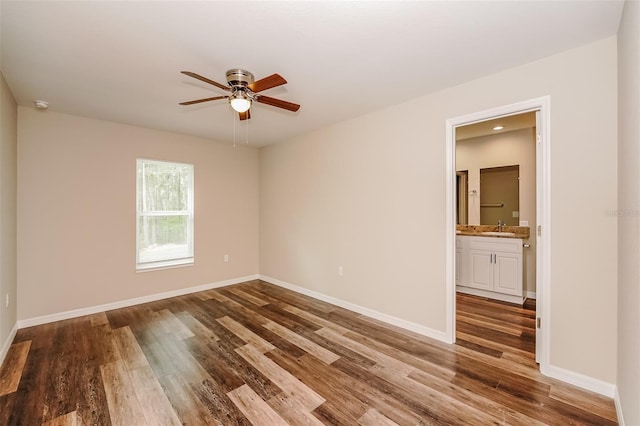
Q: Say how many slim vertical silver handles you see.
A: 2